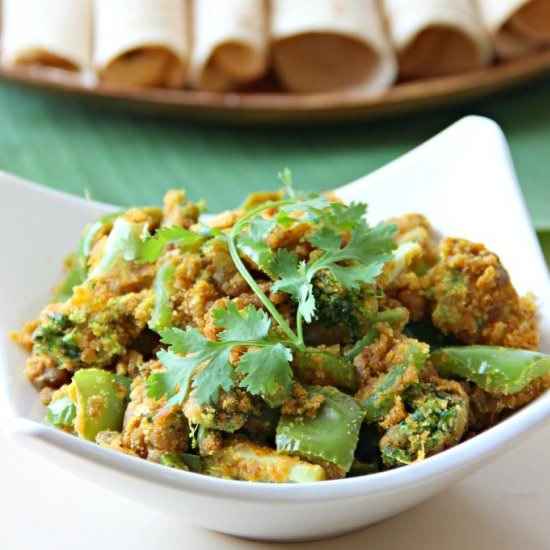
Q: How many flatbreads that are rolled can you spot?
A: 6